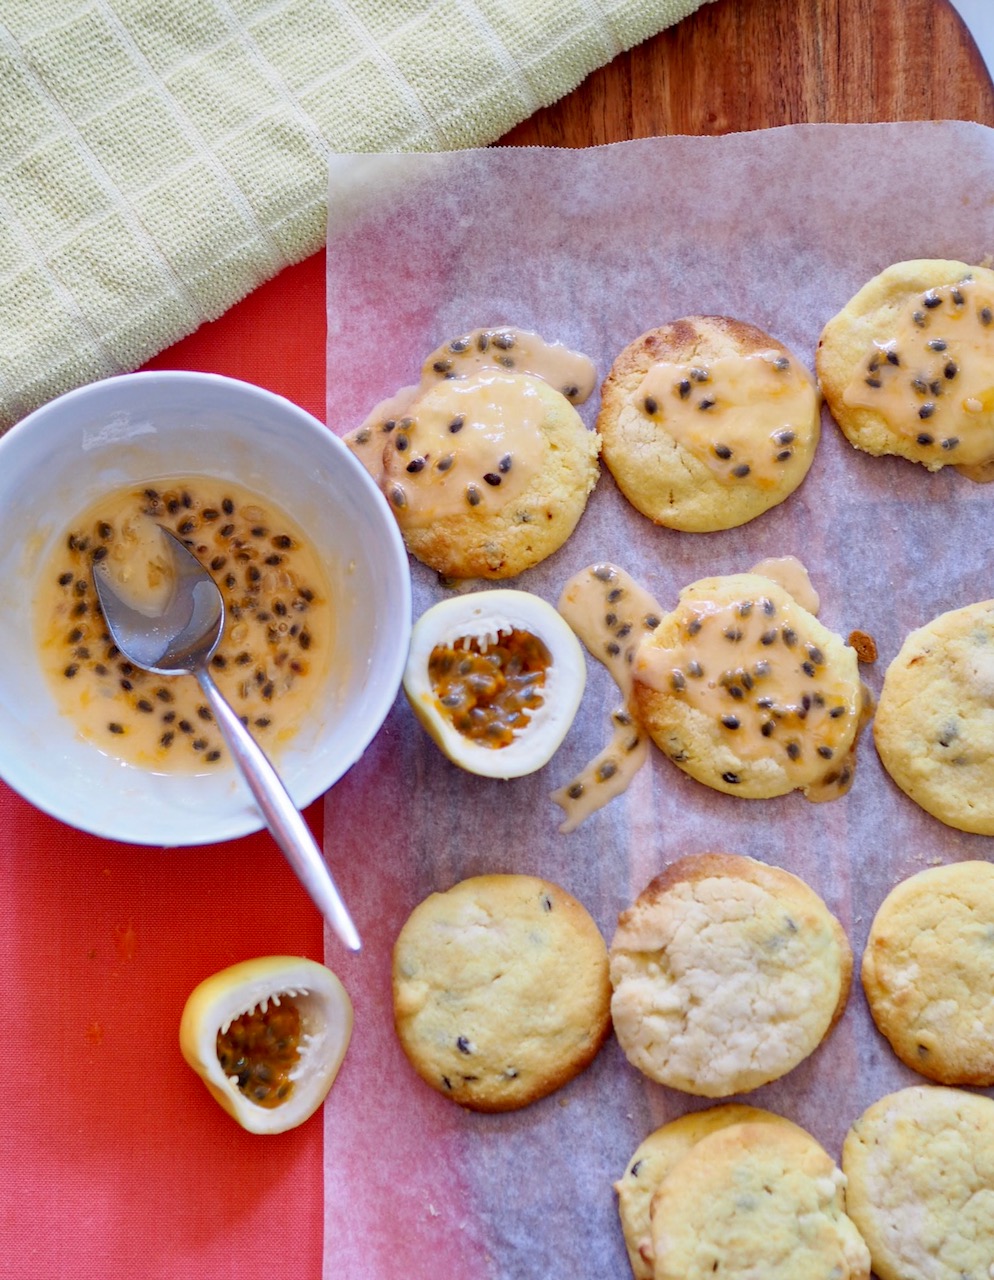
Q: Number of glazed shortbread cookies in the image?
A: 4